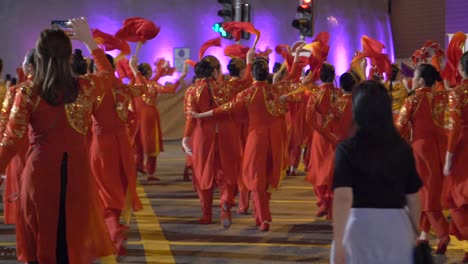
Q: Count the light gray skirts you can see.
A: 1